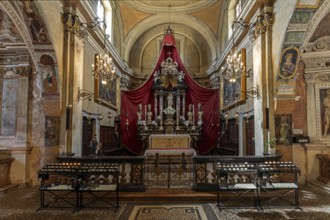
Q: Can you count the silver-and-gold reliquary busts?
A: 4